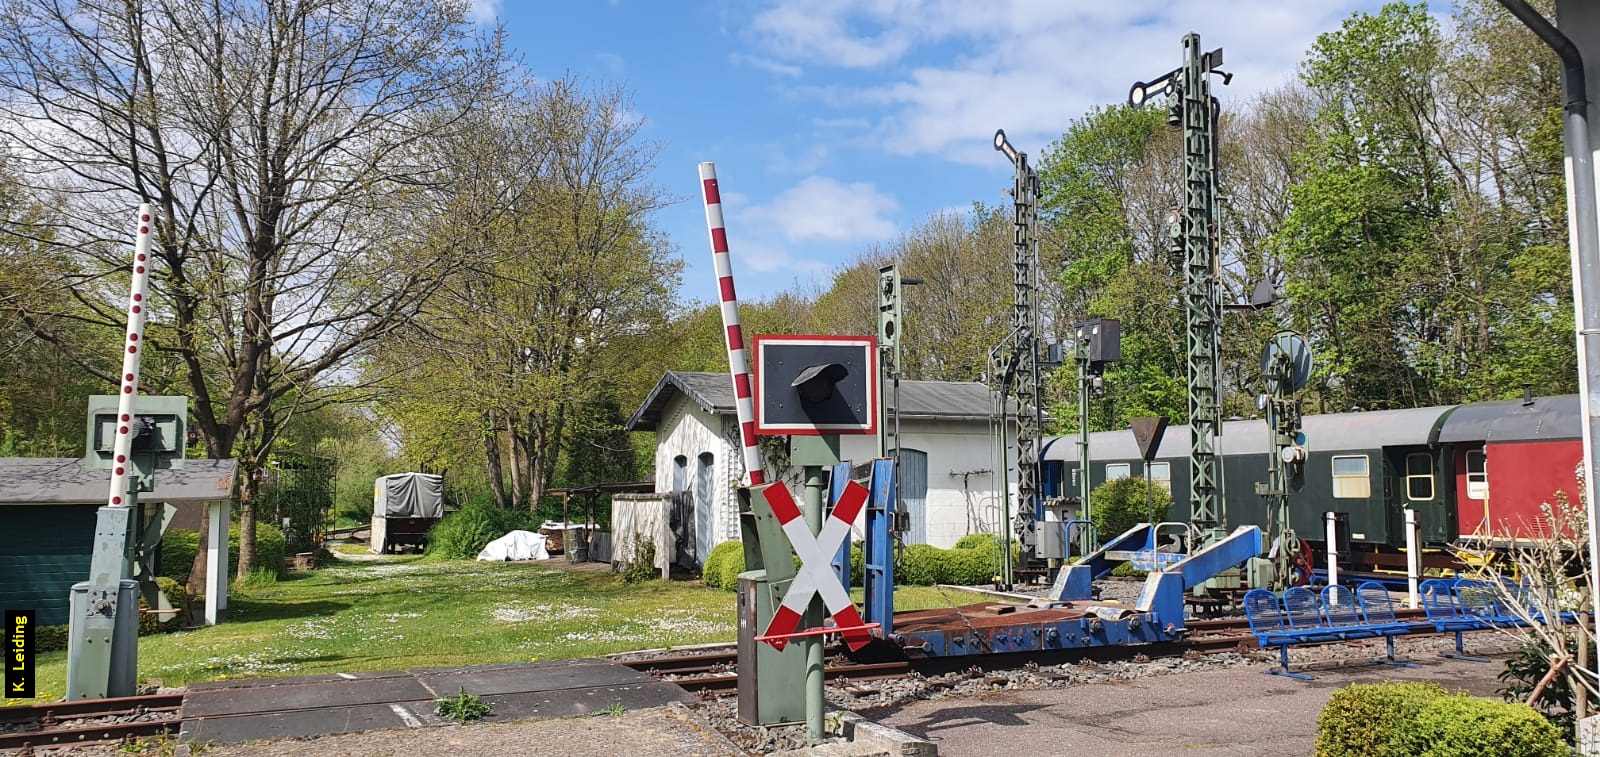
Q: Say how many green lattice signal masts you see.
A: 2